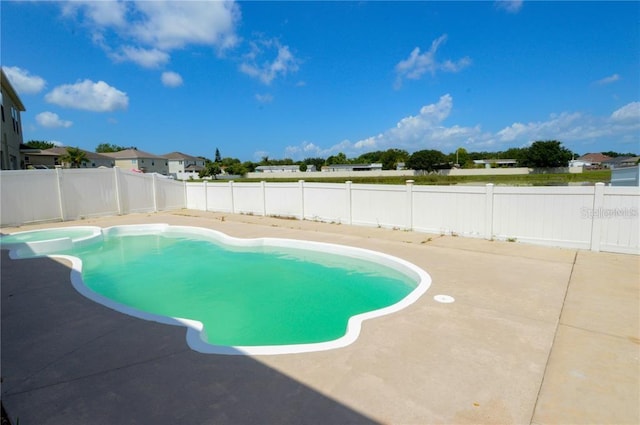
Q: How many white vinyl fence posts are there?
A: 12